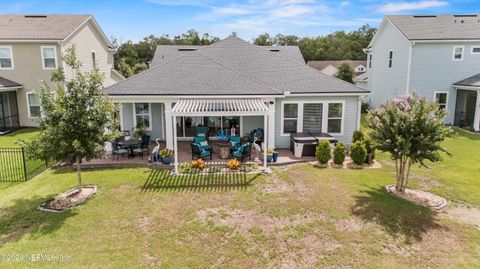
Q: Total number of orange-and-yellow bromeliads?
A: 2